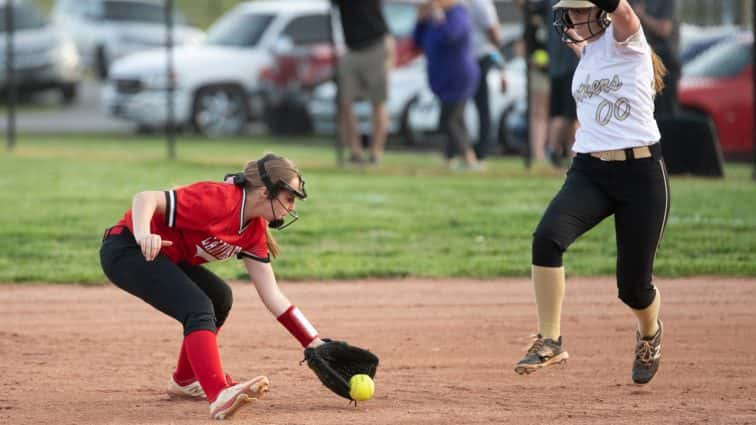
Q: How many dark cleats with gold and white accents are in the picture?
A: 2